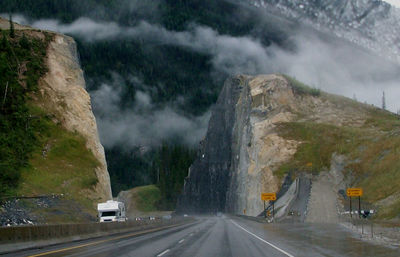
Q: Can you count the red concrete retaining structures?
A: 0